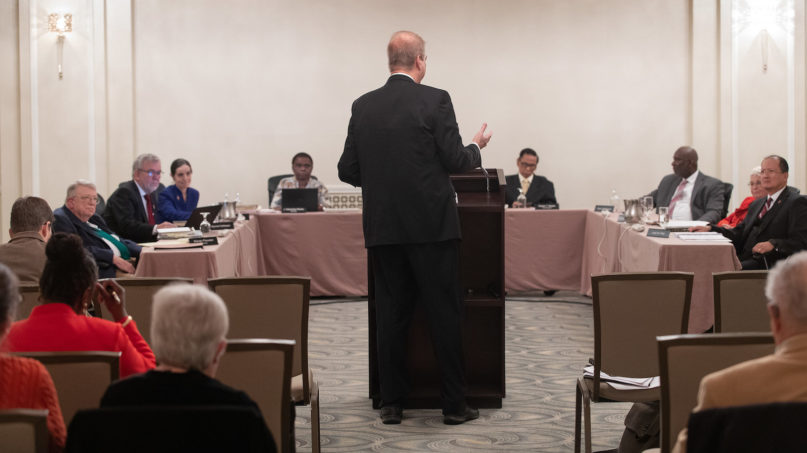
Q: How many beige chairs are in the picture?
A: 9